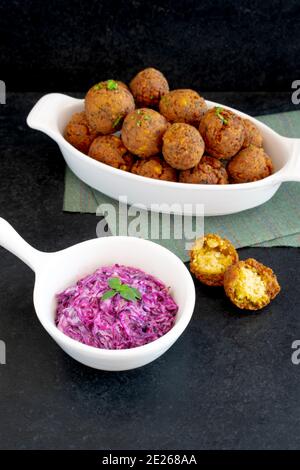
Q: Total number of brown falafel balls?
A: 12